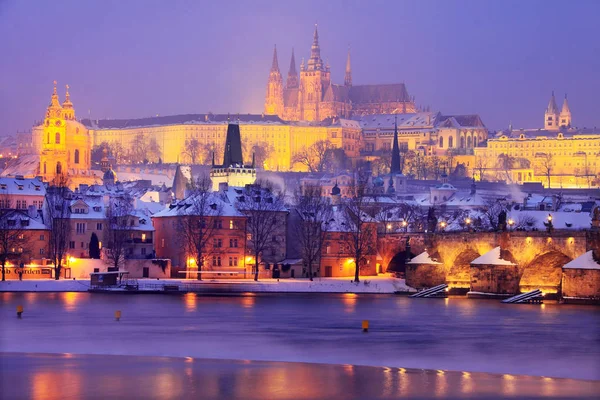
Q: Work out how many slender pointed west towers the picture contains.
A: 2